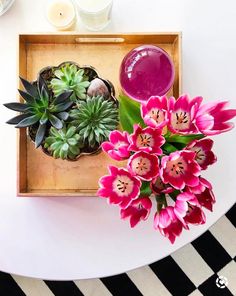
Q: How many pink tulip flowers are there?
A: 14